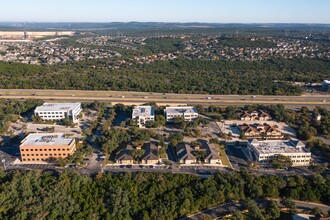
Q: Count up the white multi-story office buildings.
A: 4